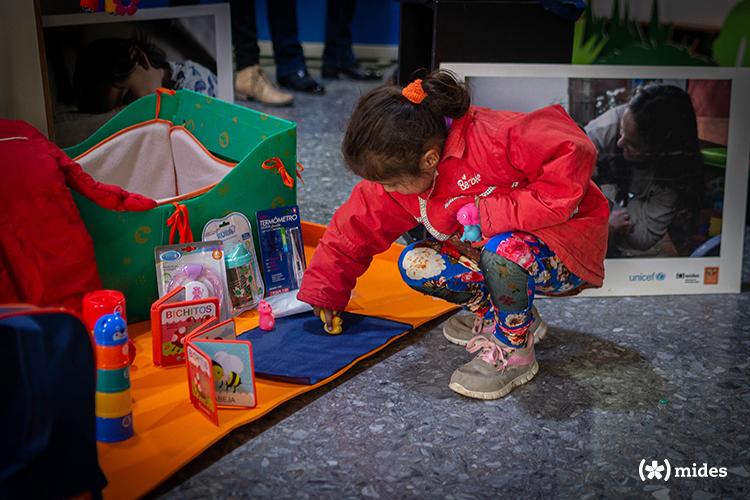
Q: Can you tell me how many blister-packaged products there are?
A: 3